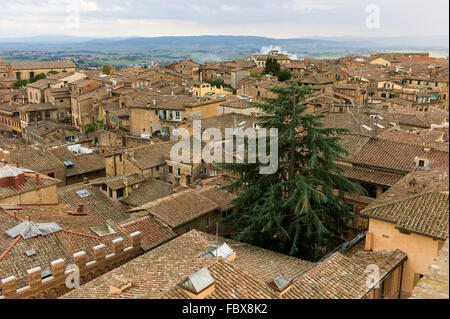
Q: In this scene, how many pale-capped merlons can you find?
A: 7